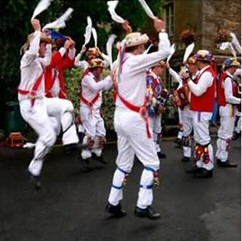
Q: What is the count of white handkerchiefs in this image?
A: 12